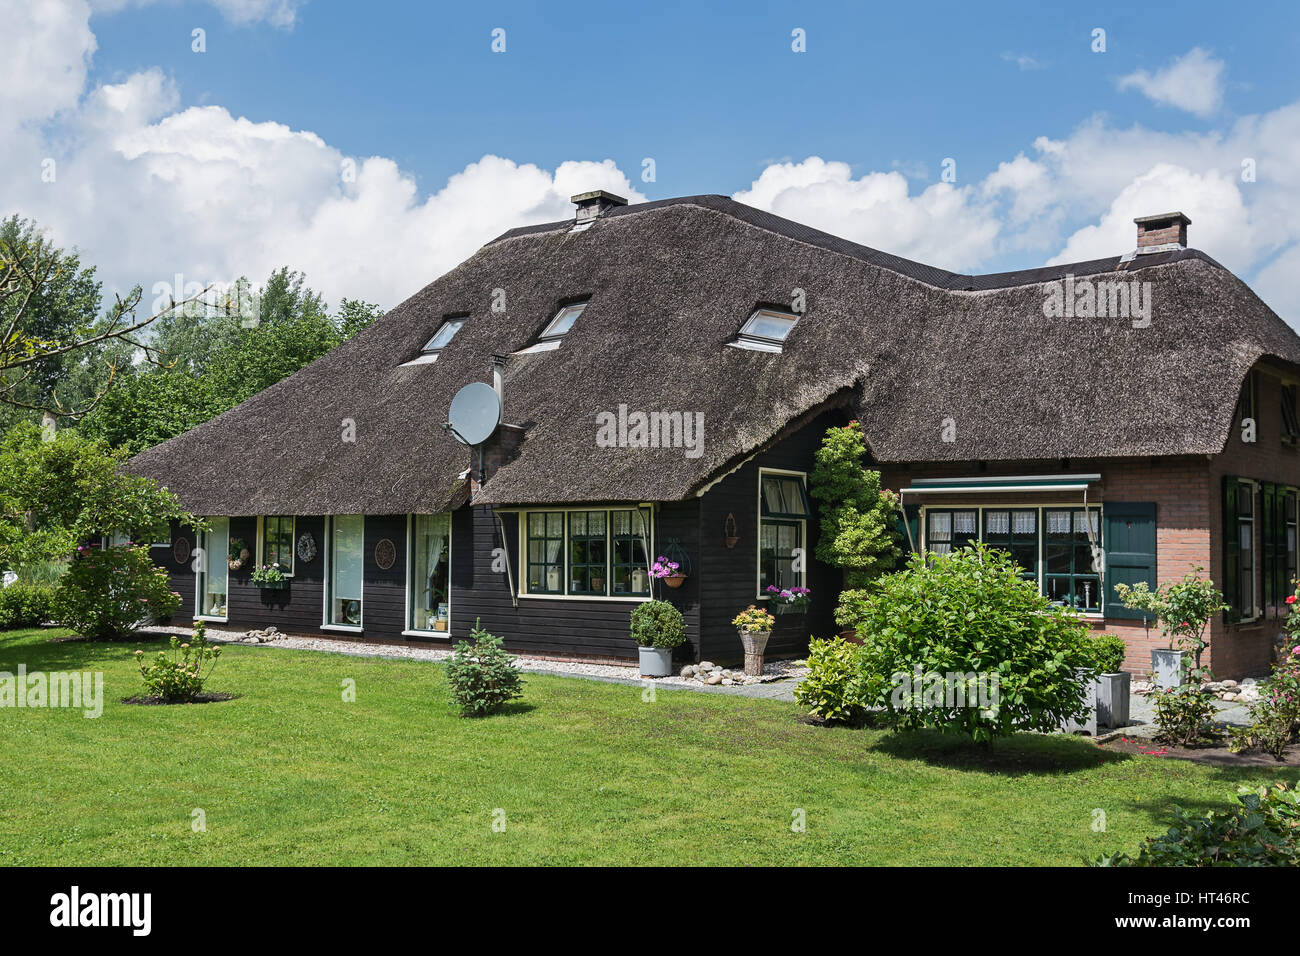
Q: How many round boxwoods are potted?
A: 2